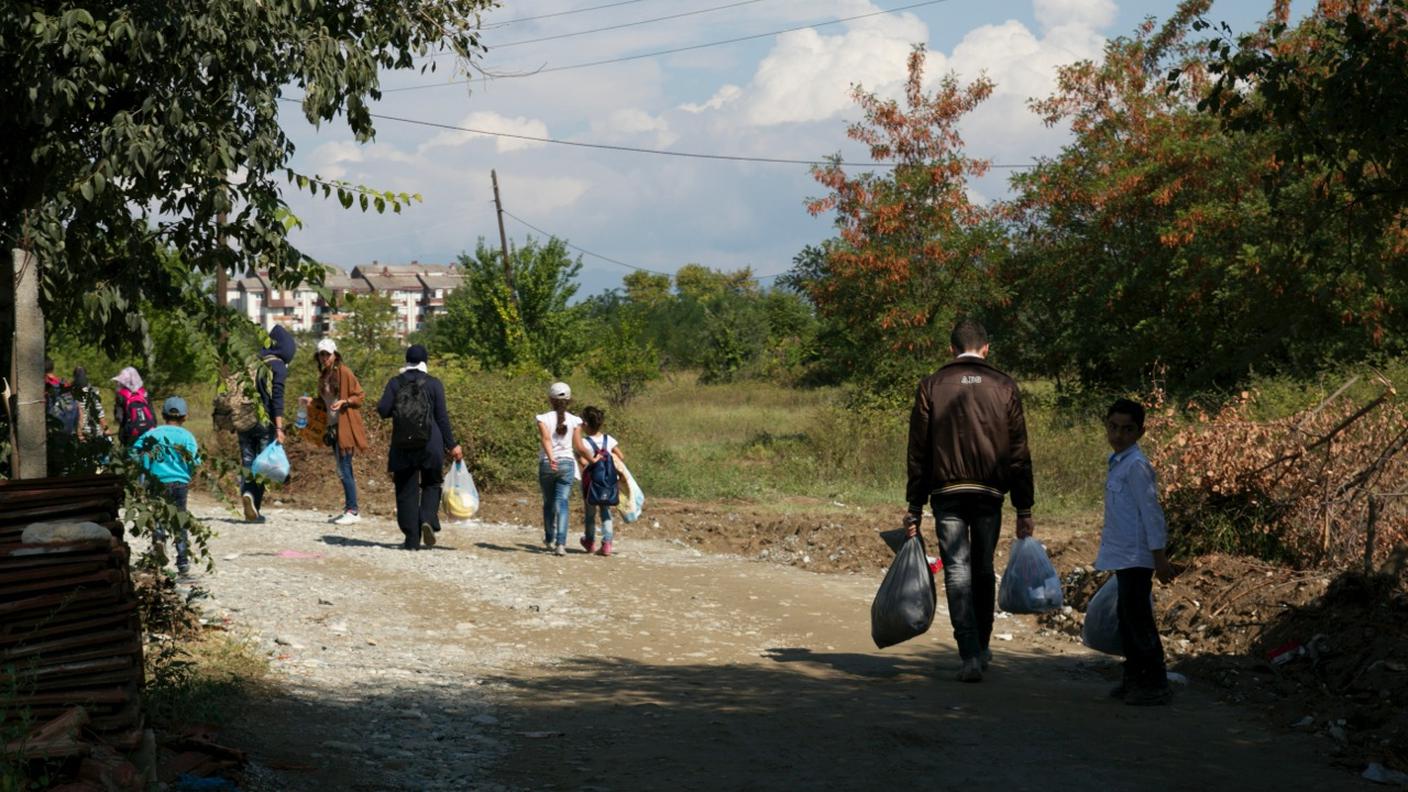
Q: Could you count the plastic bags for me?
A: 6